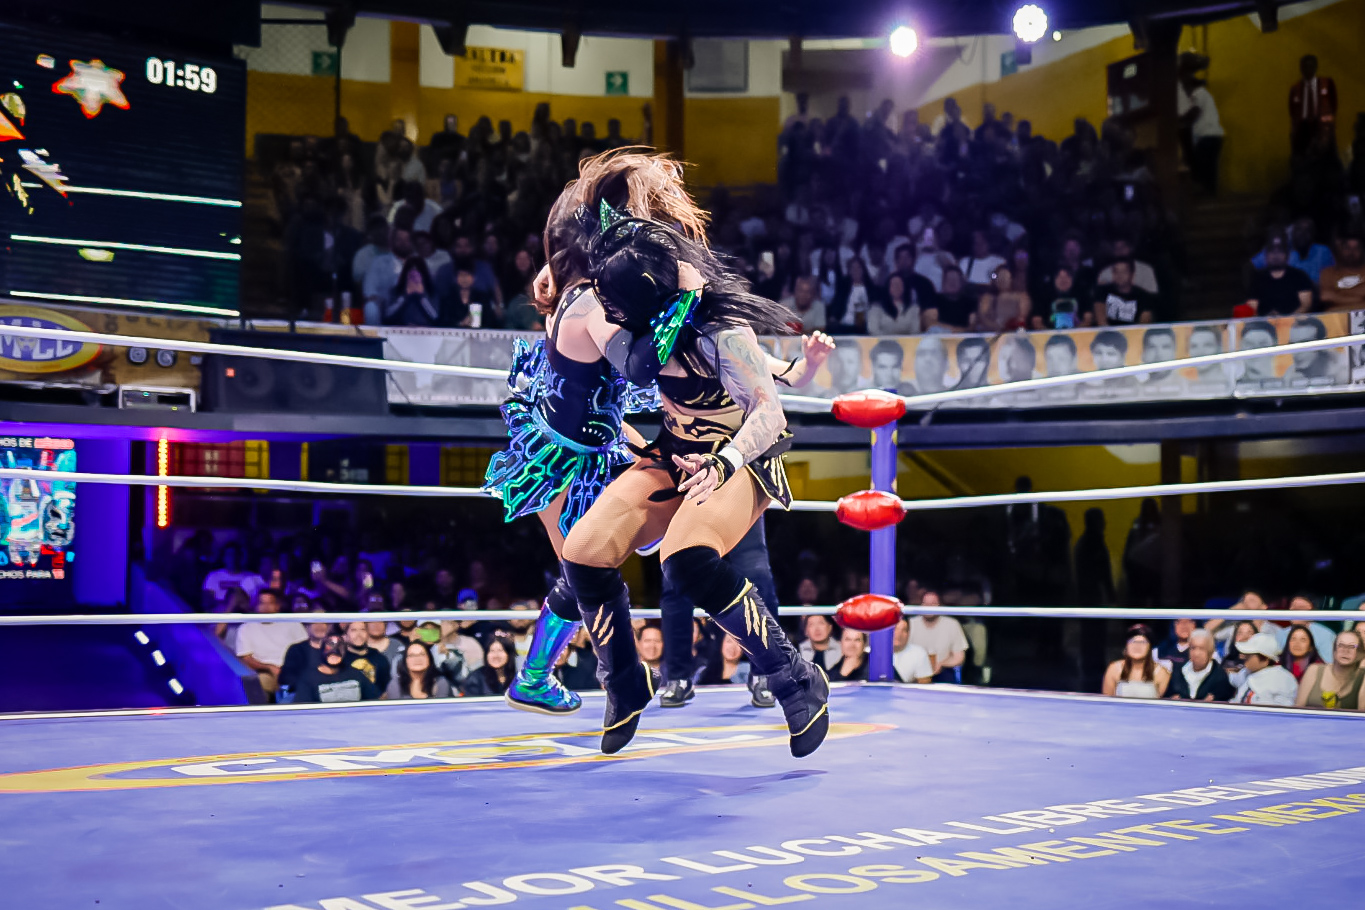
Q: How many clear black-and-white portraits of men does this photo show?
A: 11